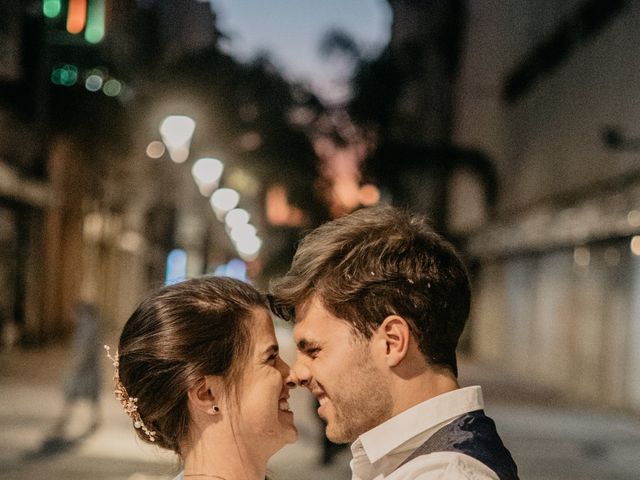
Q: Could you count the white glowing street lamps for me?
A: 6